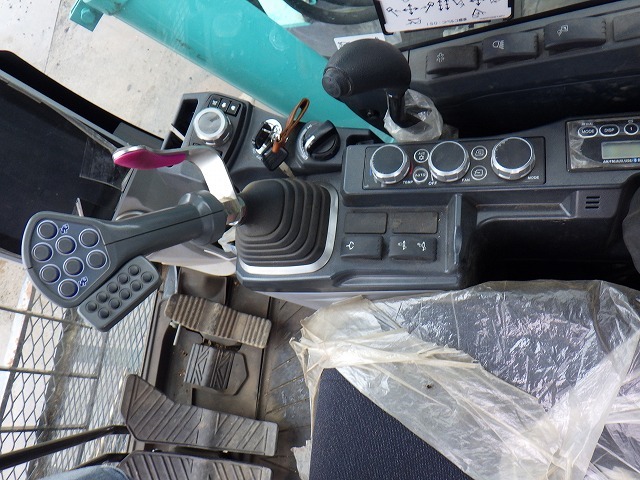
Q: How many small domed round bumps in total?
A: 10